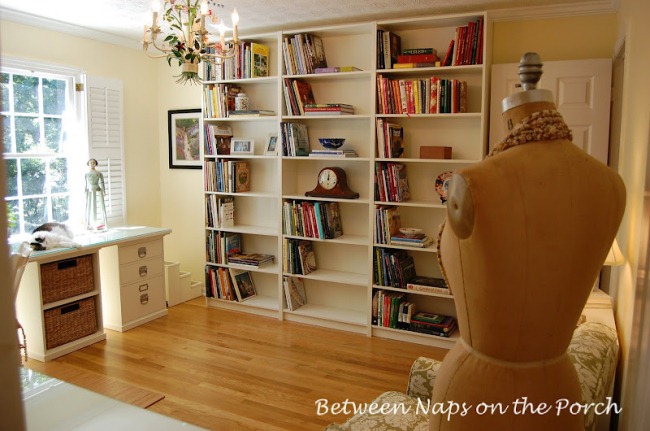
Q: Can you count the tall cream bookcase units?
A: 3